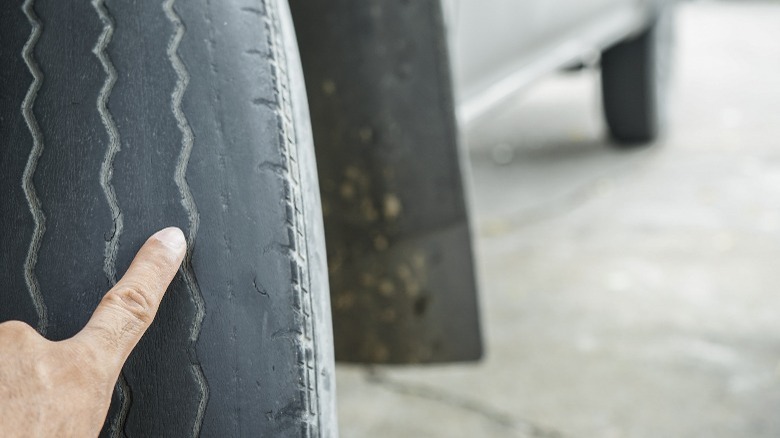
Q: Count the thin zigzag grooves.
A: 3